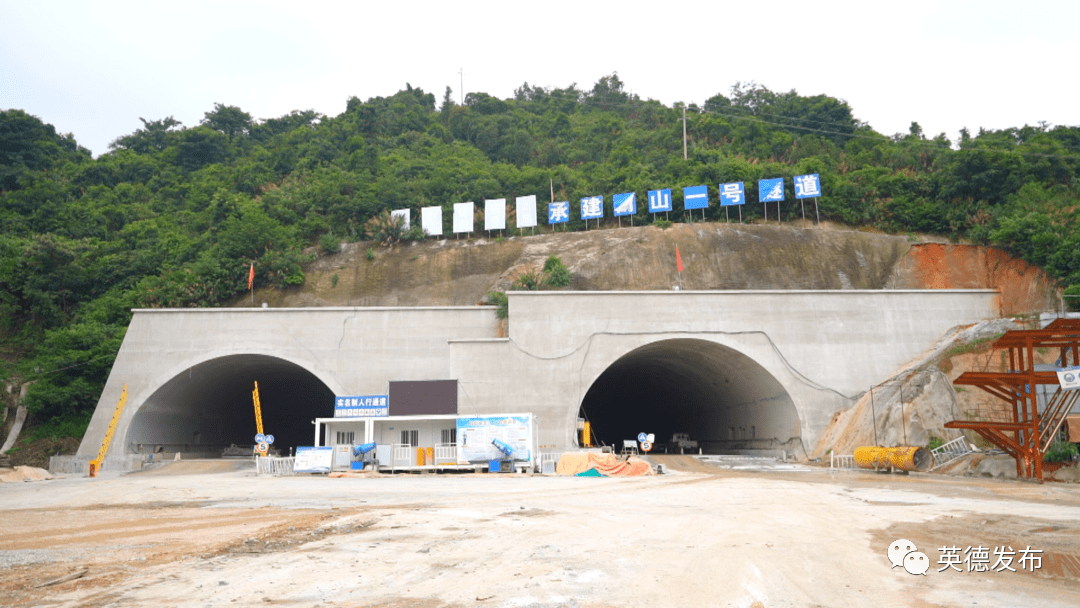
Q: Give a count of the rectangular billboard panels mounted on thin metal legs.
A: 13